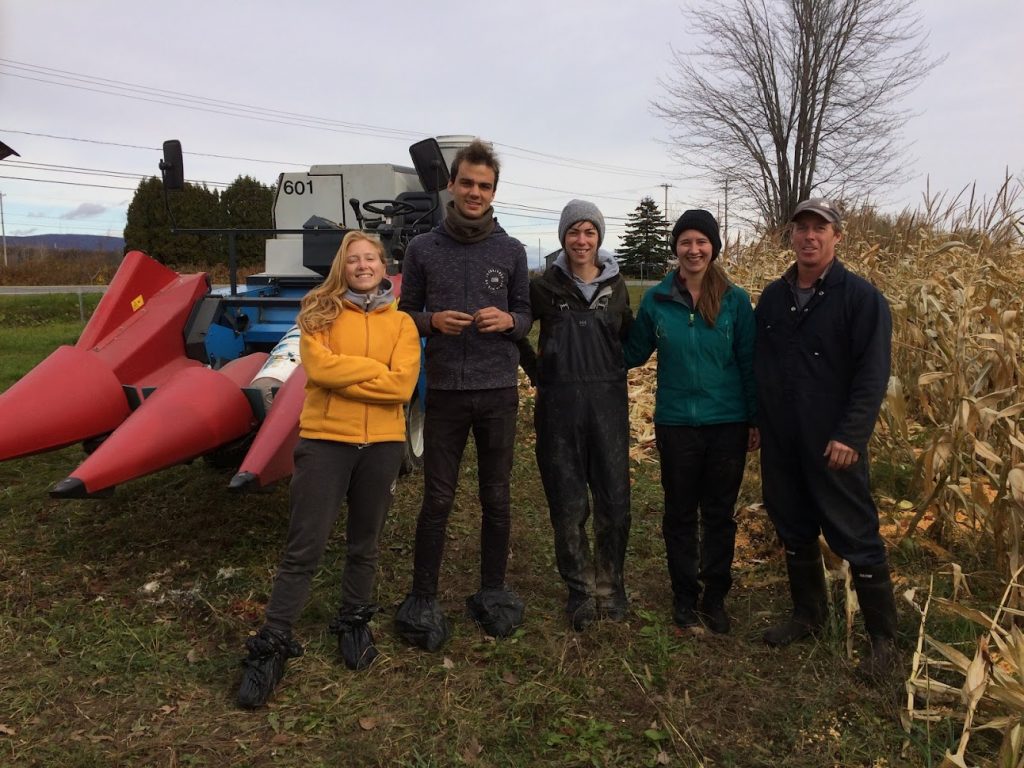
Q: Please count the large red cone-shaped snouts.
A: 3